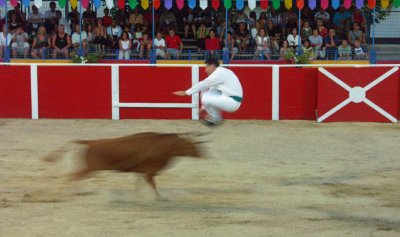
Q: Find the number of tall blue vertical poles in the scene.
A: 6